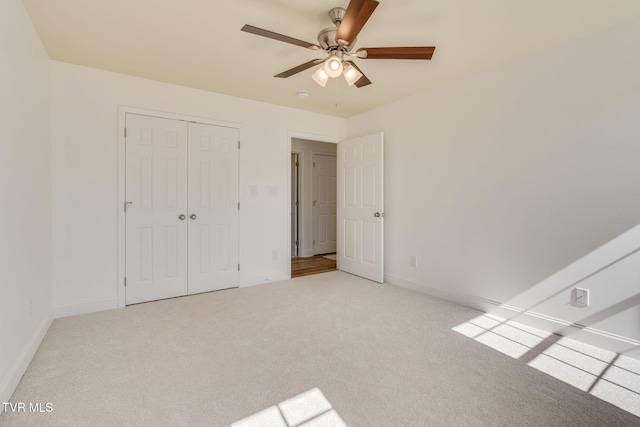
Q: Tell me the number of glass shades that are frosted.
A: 3